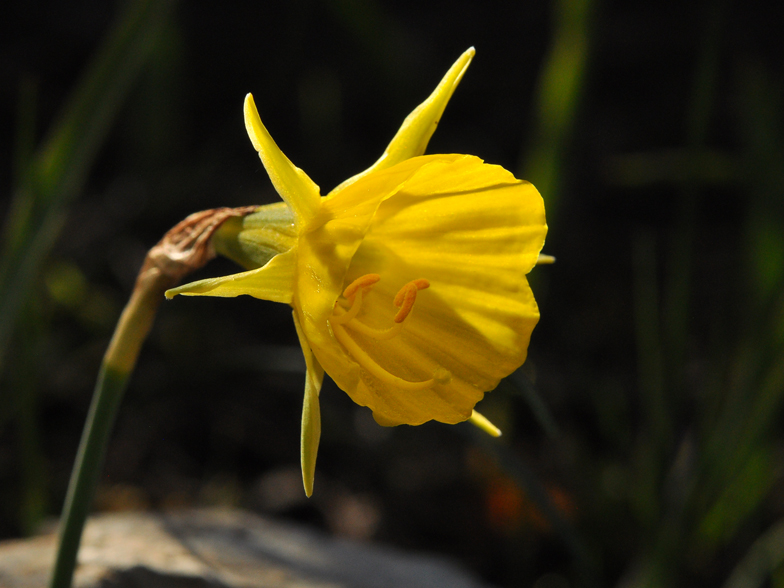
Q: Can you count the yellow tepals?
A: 6